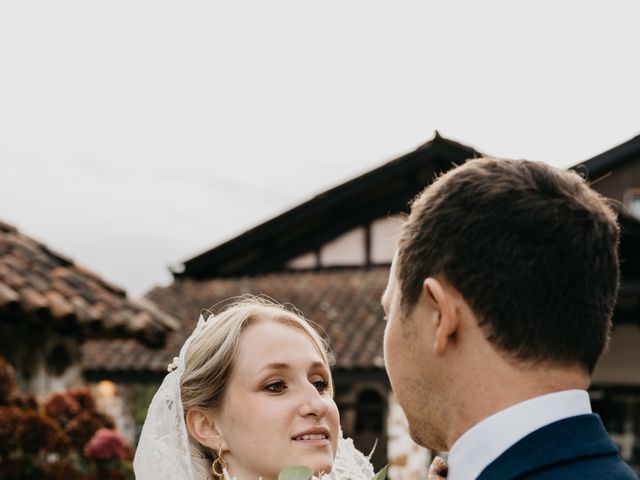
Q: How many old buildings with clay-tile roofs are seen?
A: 2